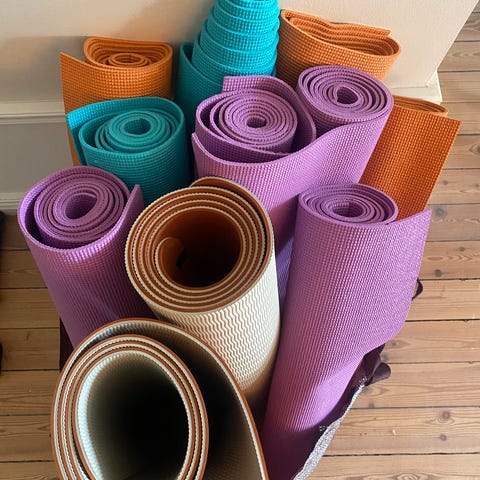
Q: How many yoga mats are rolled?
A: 11